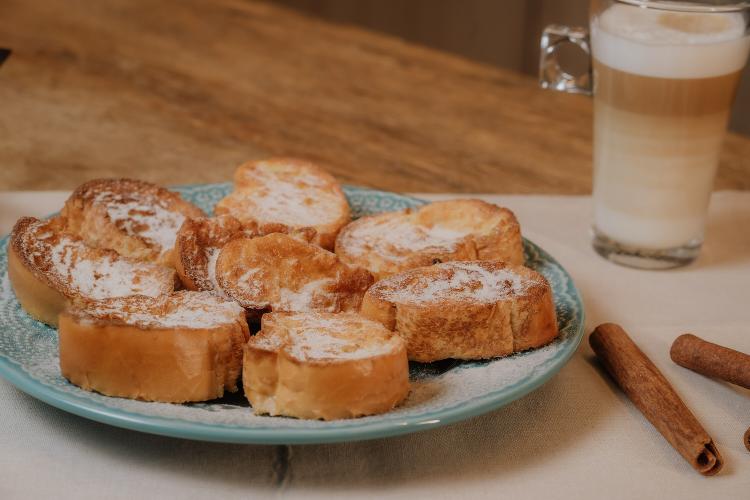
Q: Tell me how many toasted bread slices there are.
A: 9